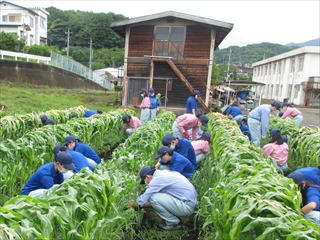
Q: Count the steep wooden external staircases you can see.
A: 1